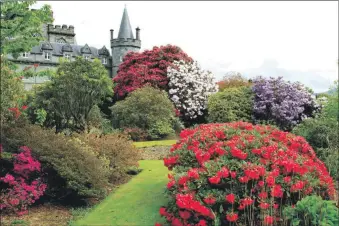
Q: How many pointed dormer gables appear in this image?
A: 4